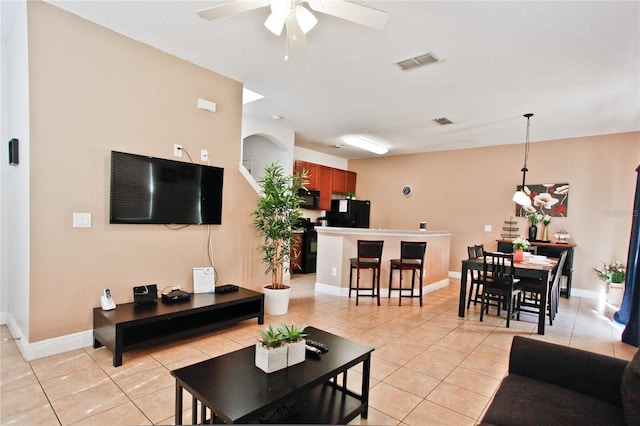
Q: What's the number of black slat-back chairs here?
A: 6